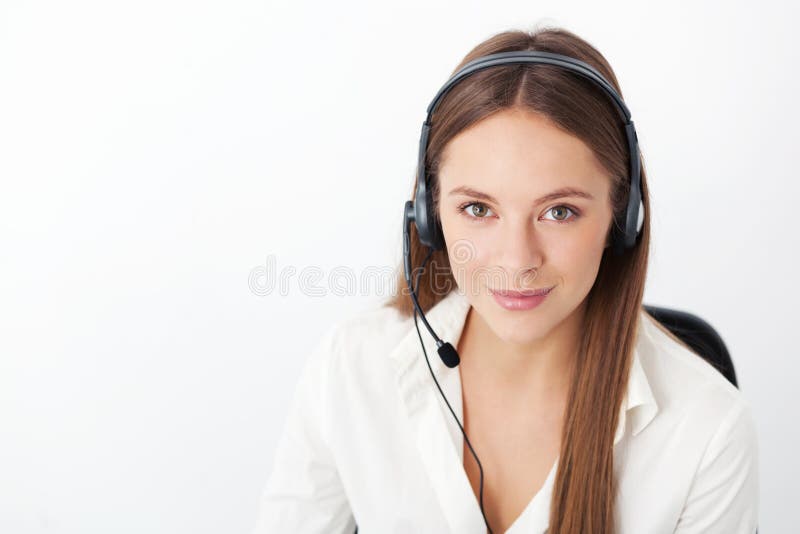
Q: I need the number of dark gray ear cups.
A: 2